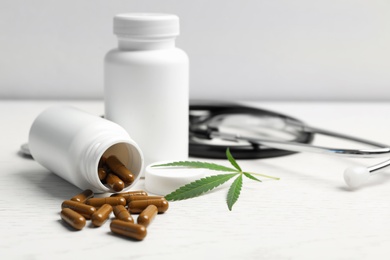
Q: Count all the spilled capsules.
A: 11